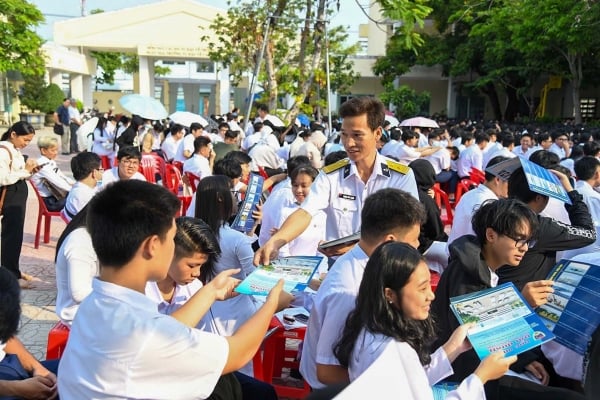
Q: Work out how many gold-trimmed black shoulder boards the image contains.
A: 2